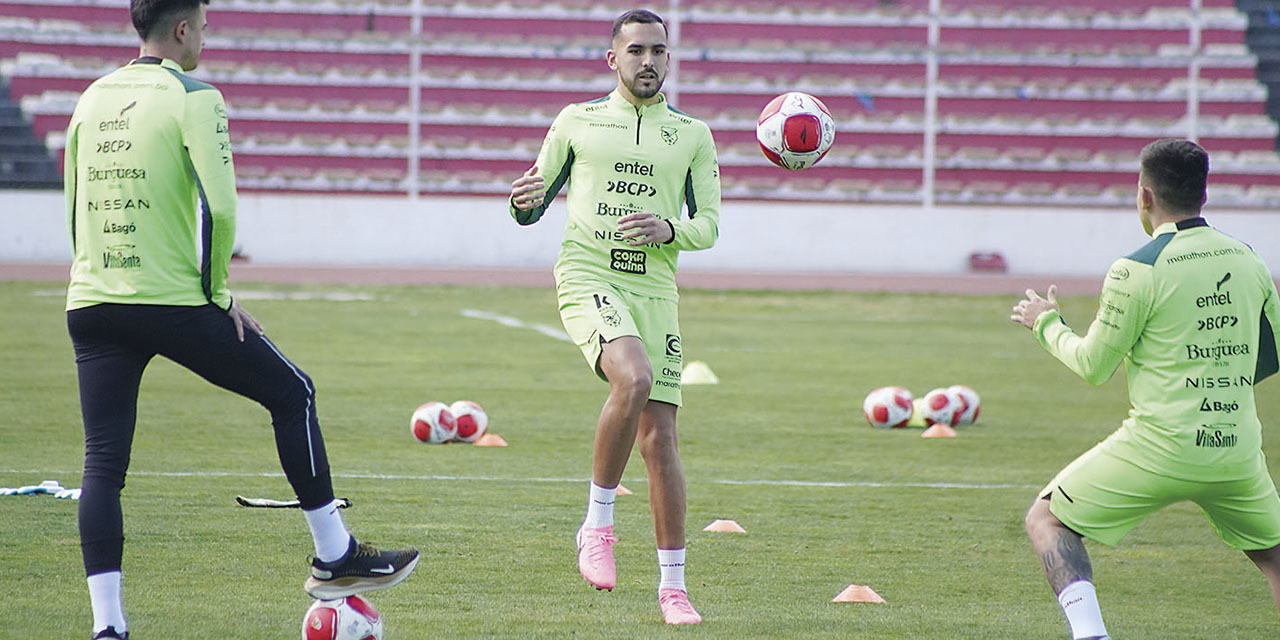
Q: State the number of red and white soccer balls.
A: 7